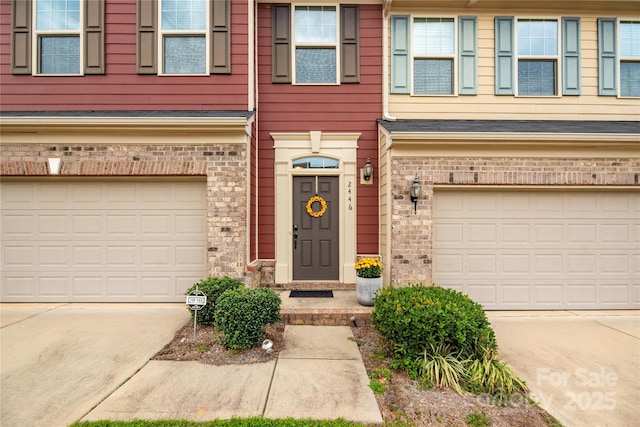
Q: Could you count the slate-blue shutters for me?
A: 5